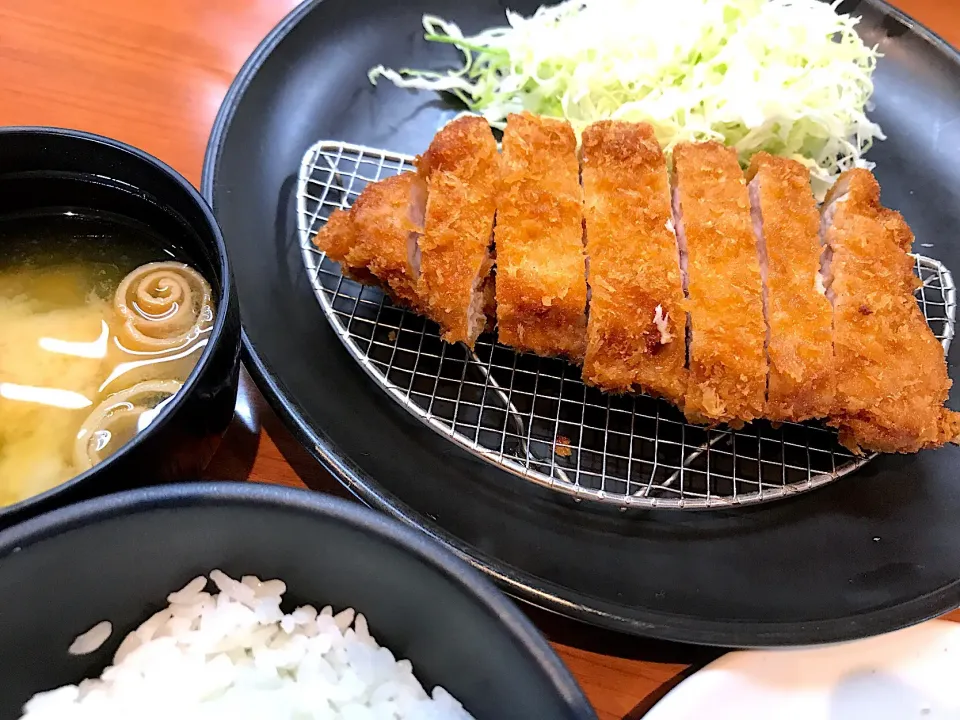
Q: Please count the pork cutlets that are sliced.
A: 7